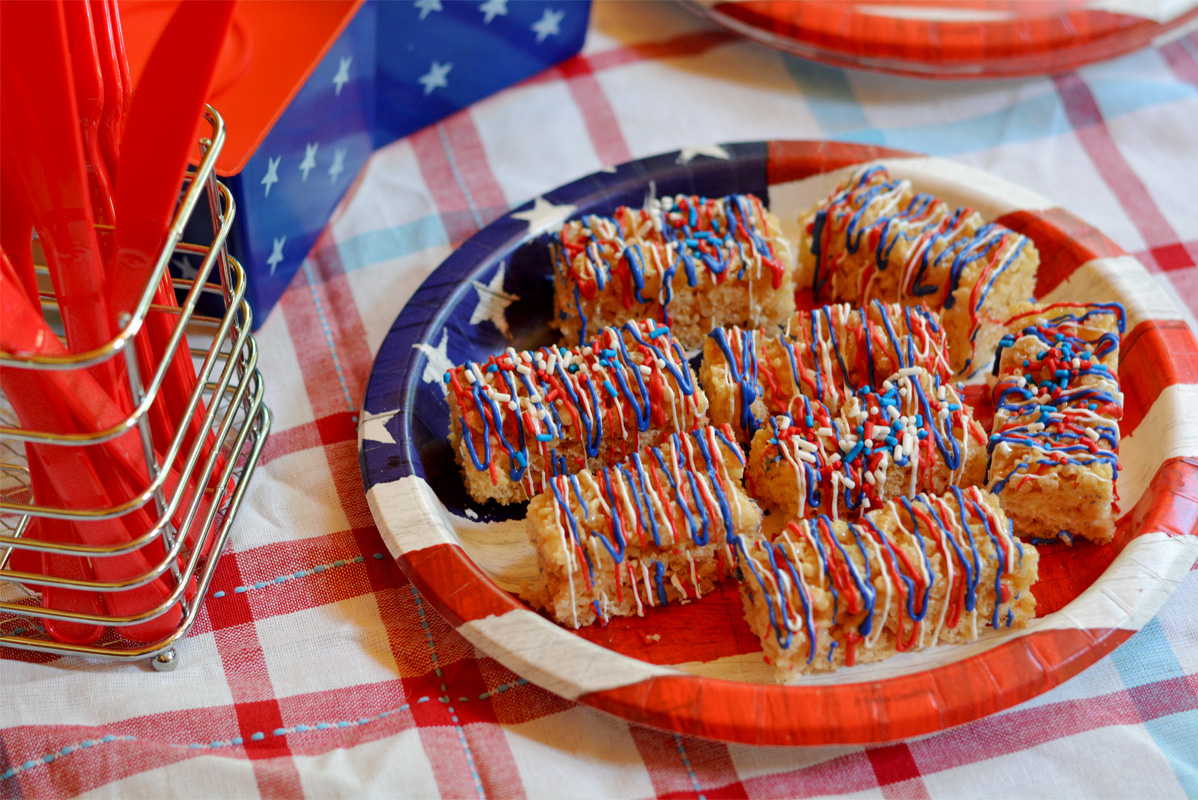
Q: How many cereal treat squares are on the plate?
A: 8